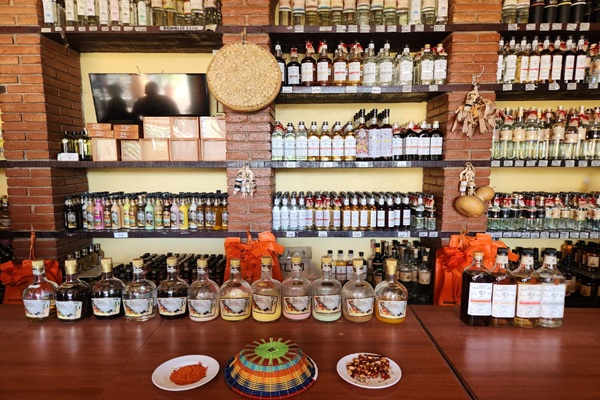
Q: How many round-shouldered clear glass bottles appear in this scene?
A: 12